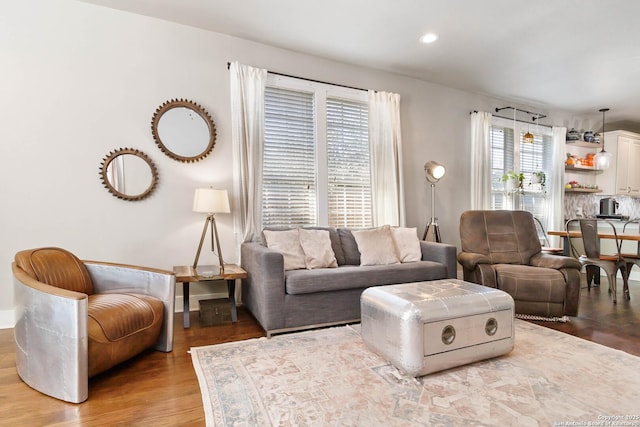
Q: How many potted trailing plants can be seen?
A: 2